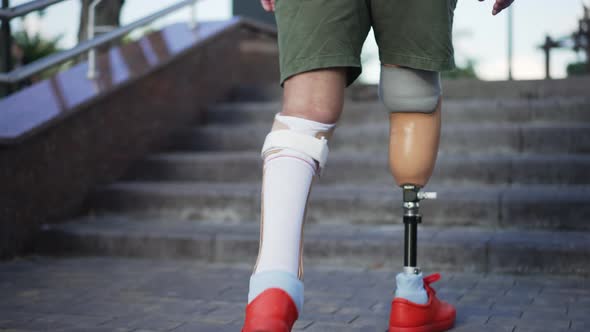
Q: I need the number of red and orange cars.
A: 0